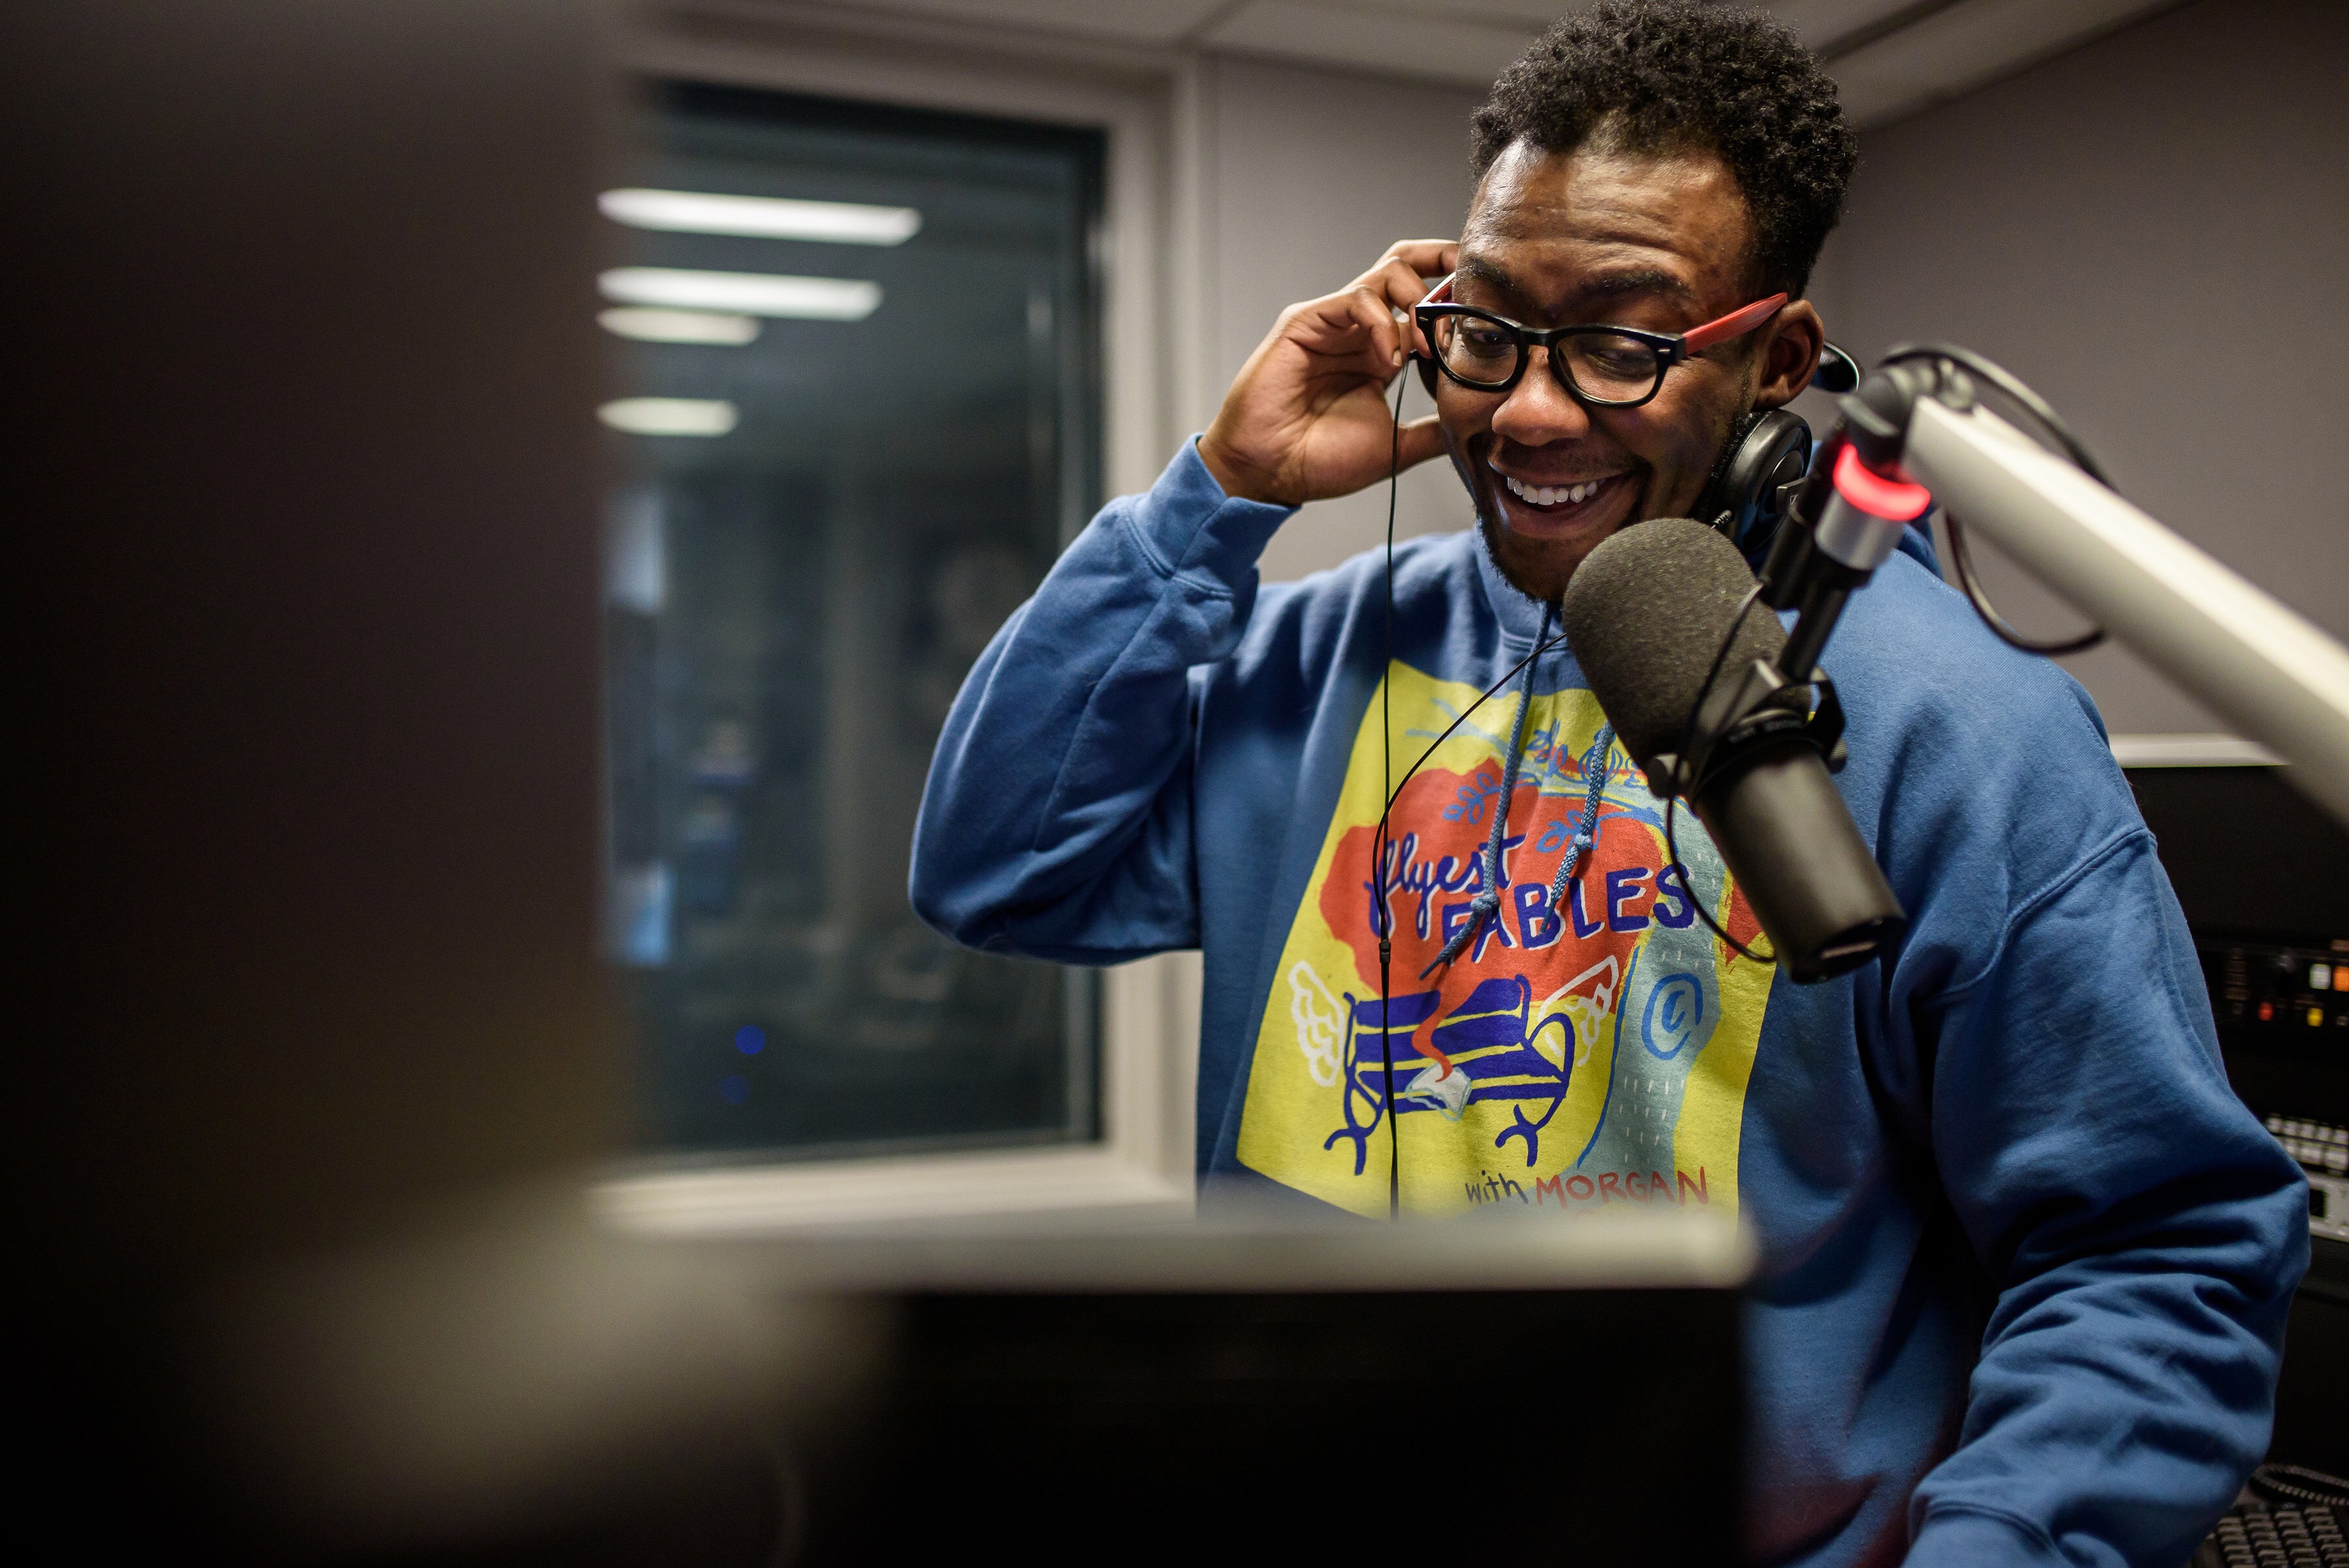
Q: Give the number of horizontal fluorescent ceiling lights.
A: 4